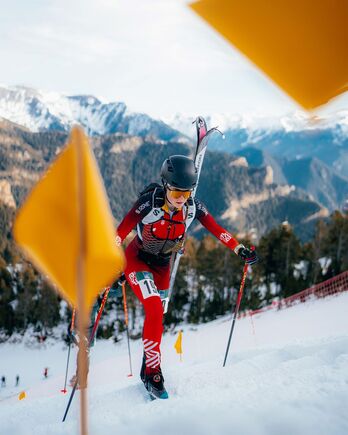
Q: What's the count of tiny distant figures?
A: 3